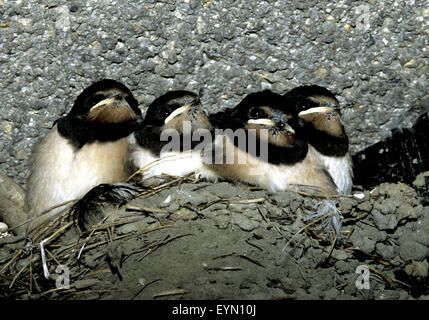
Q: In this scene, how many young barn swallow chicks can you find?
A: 4